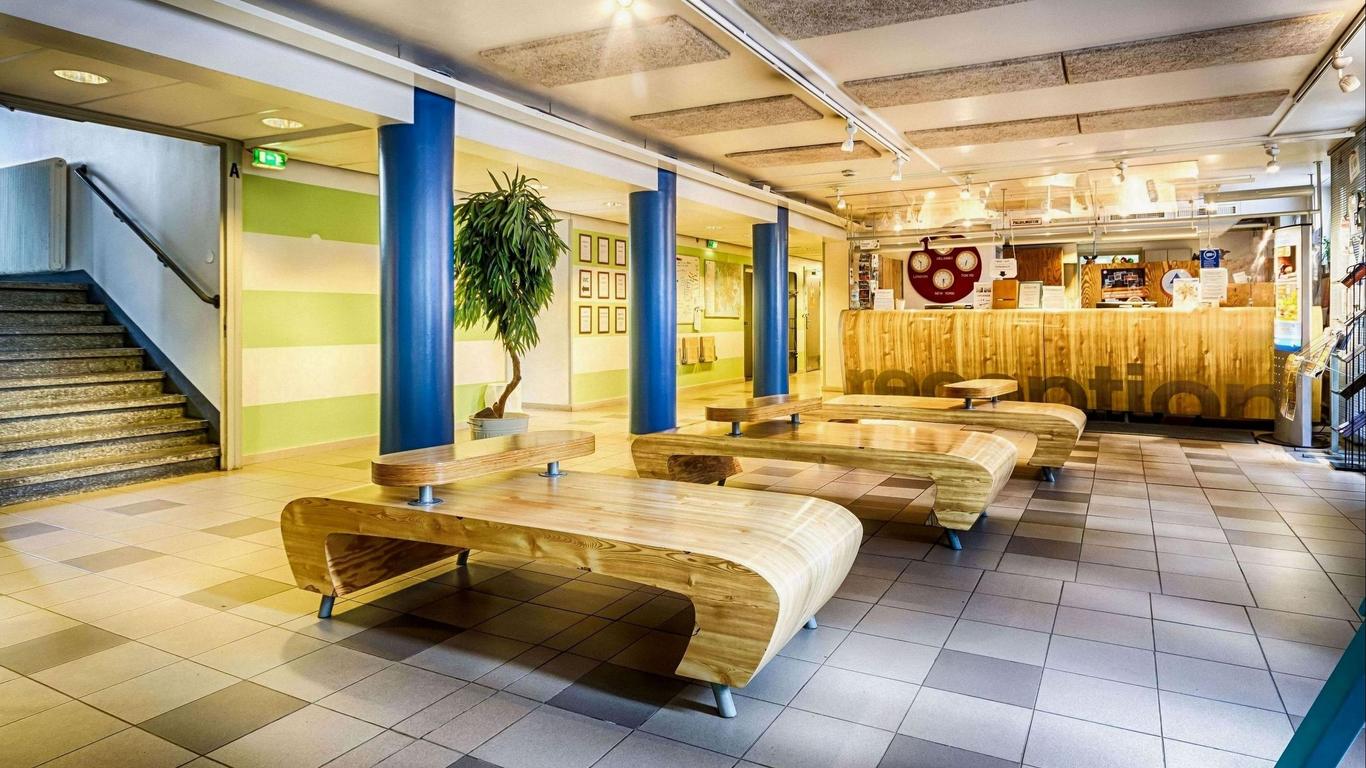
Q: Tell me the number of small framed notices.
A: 9